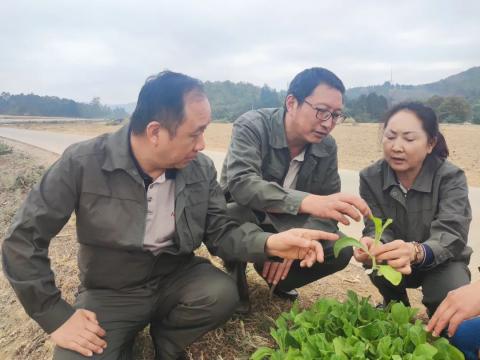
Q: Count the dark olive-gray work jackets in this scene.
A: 3